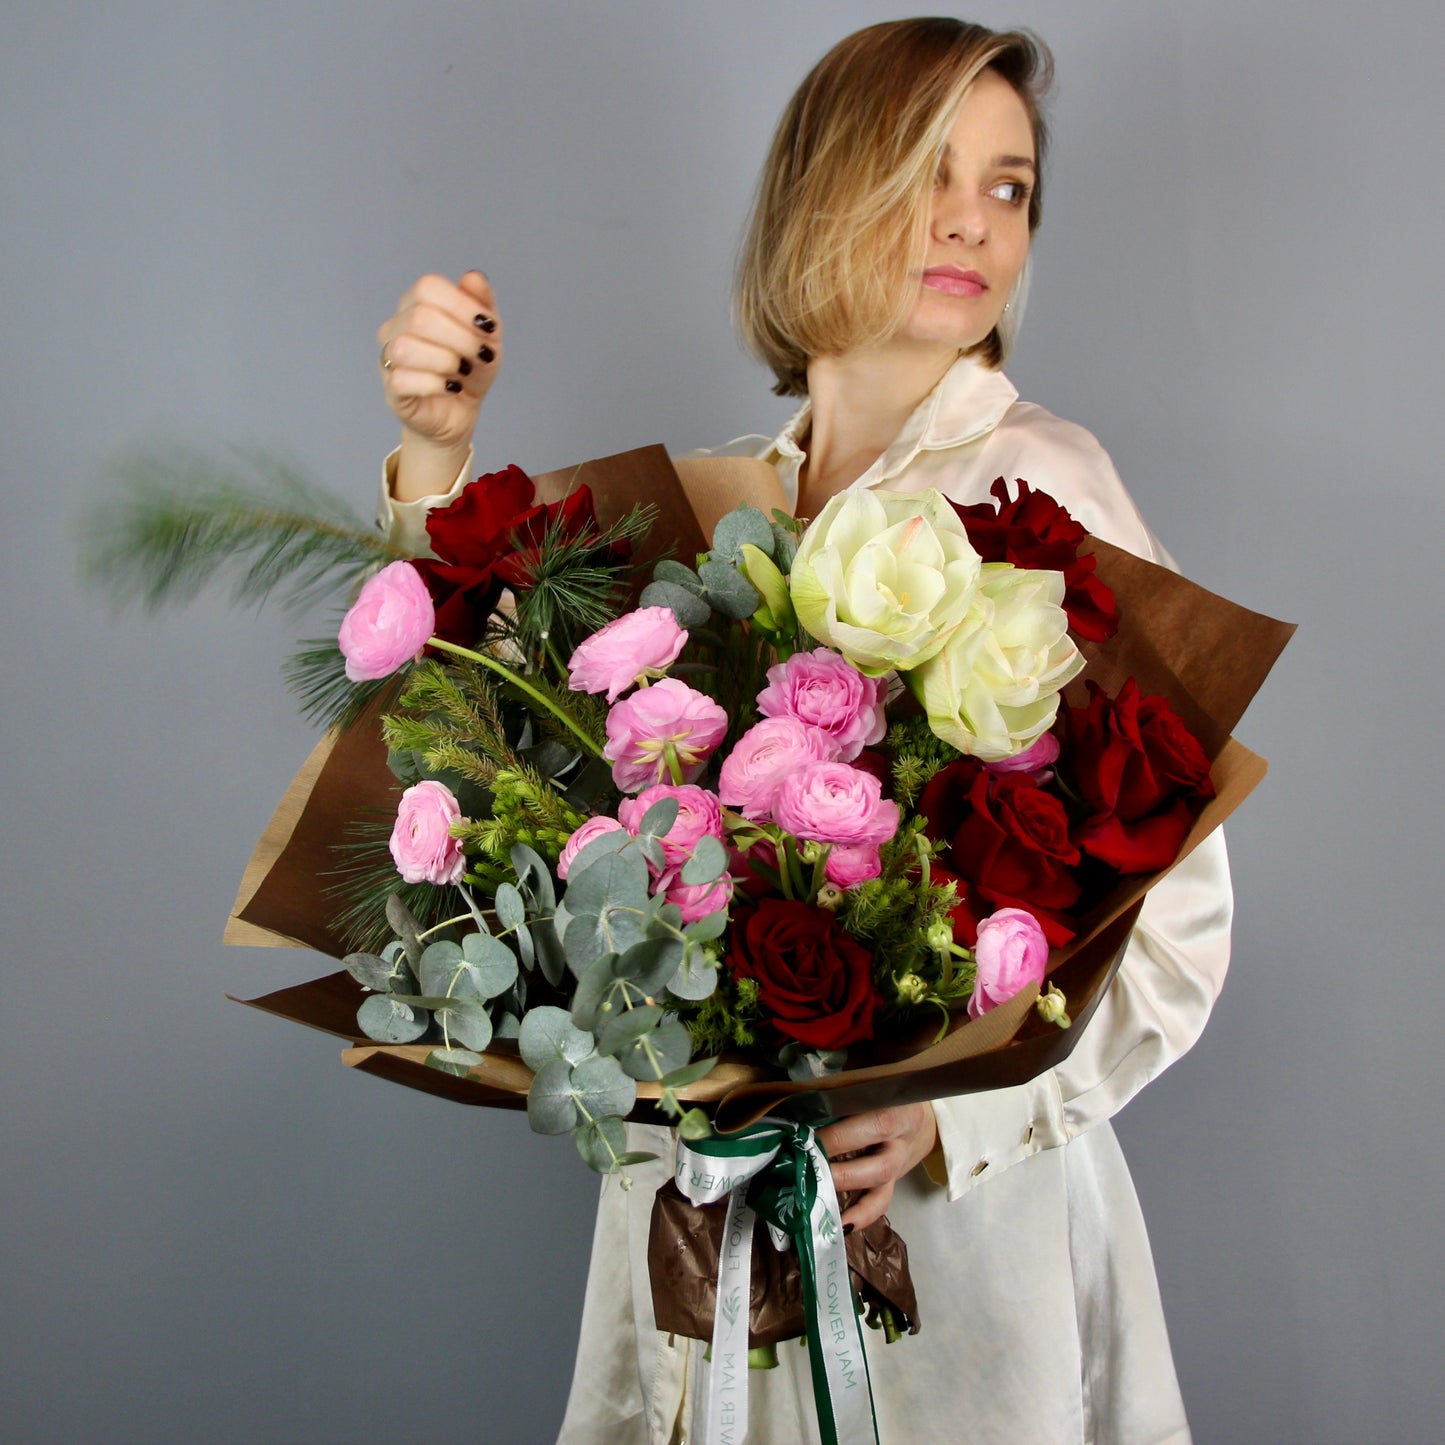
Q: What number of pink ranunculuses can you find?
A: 13